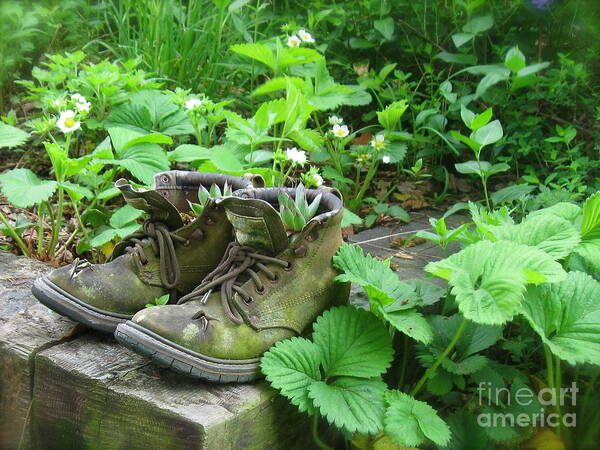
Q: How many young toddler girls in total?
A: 0